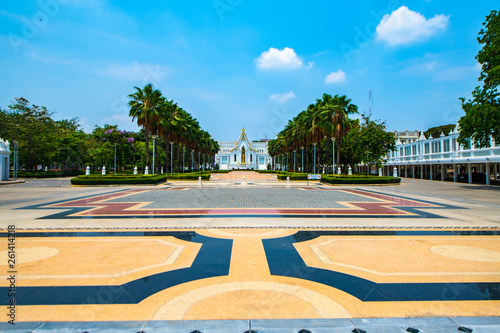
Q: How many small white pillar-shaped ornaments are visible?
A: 11